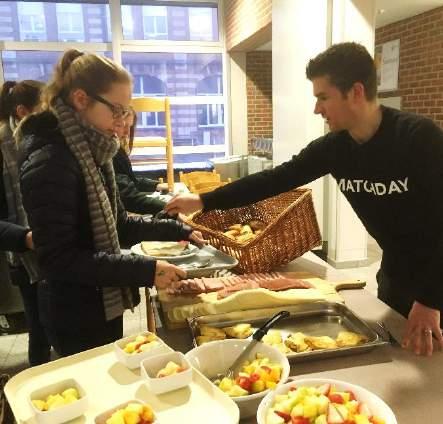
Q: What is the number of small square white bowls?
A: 4